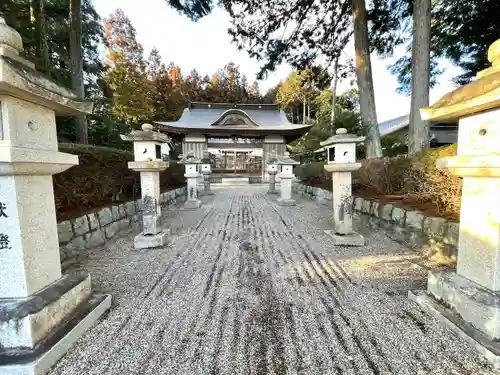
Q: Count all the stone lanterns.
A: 8